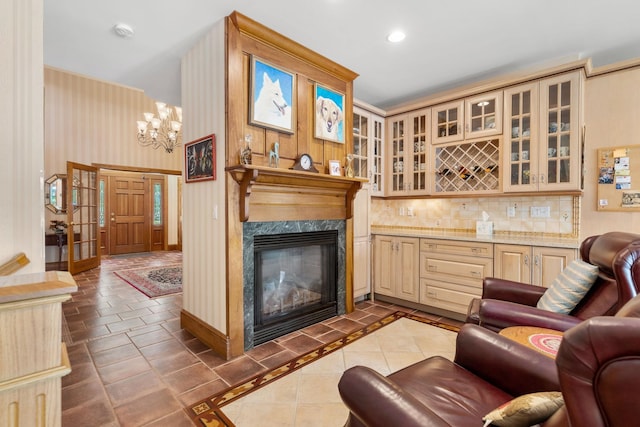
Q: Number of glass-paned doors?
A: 9